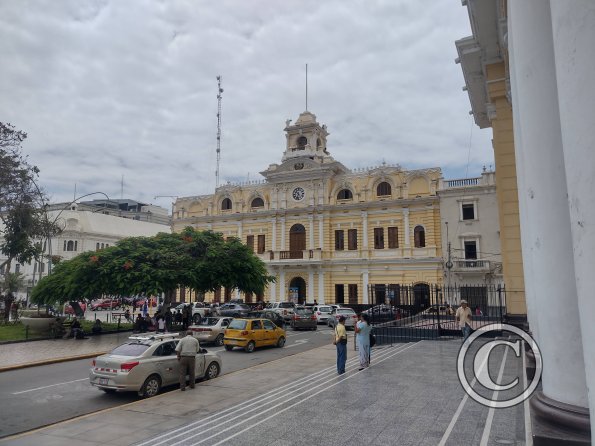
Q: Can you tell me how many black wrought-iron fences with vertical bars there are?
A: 1